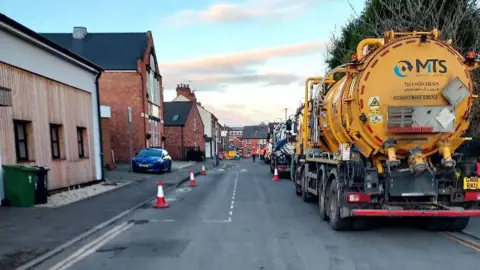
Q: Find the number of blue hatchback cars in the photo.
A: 1